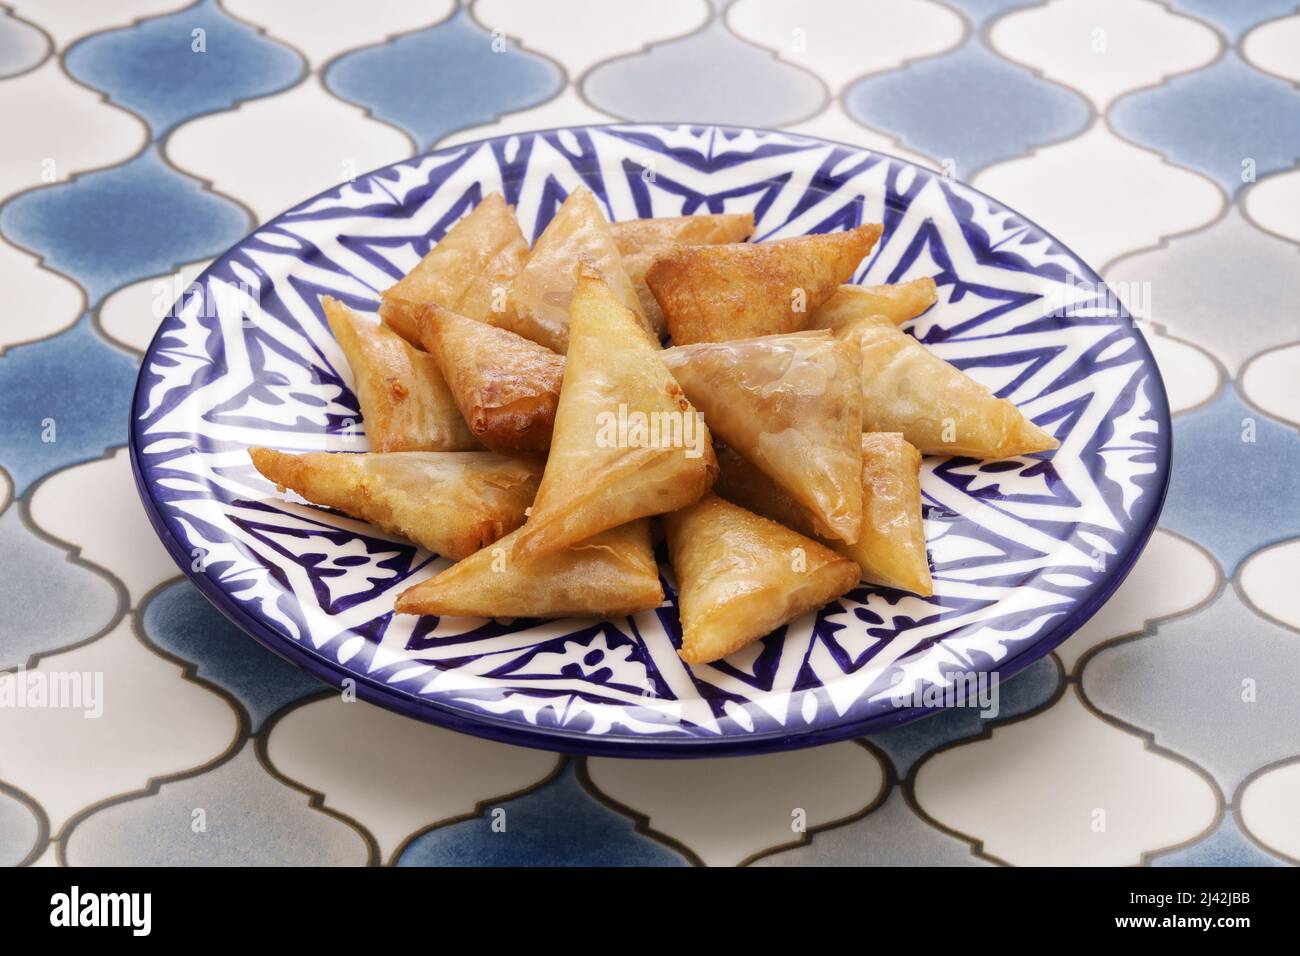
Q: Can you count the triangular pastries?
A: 14